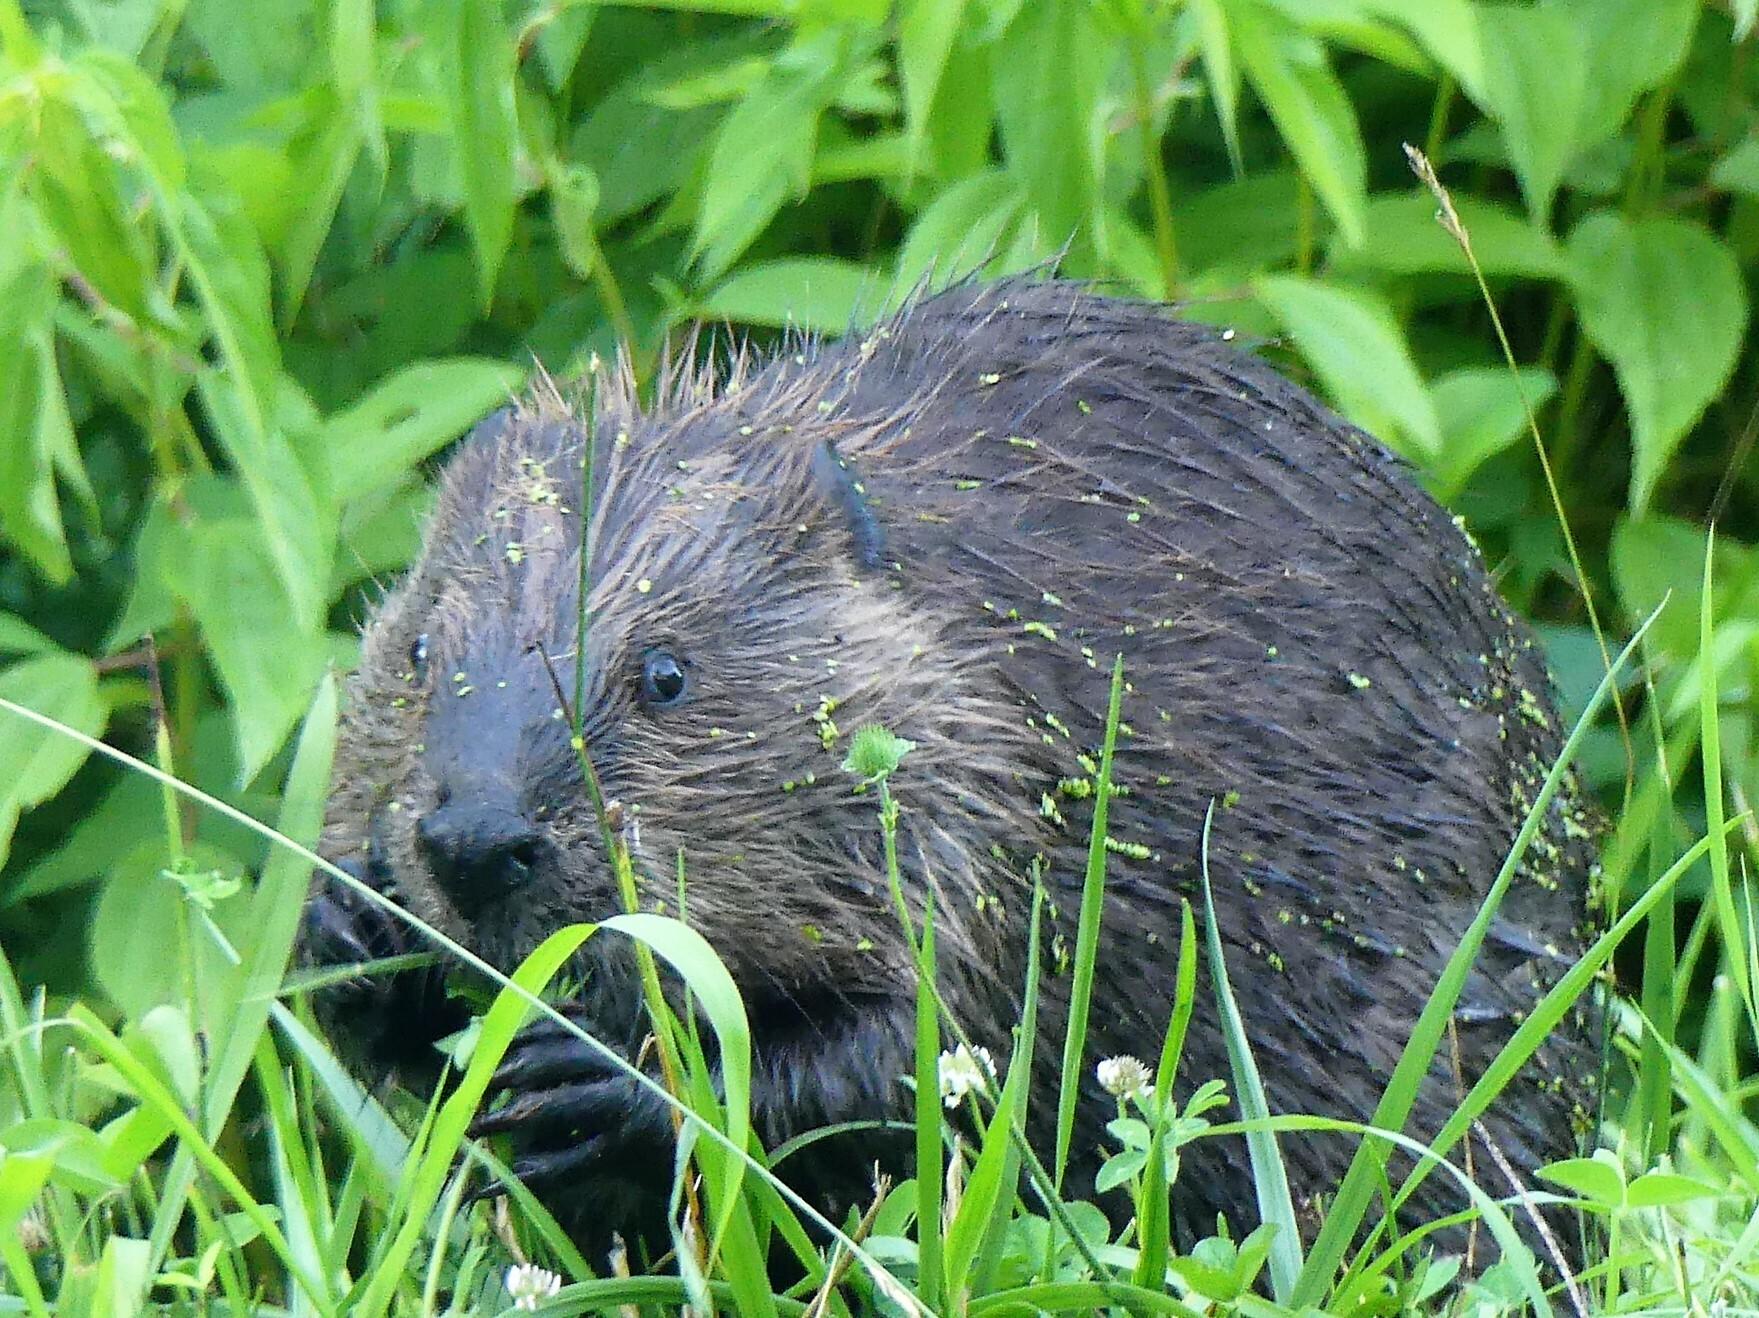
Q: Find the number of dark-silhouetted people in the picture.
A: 0